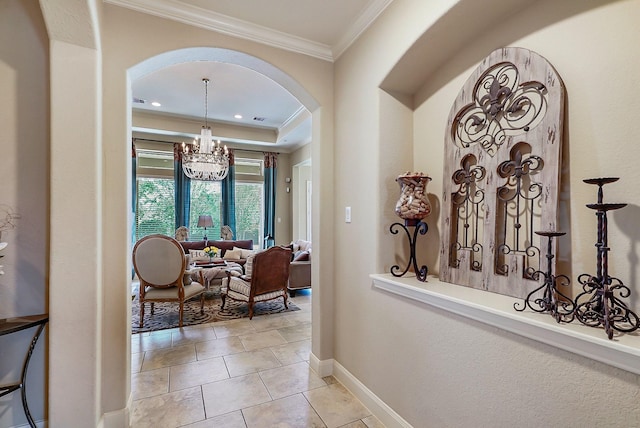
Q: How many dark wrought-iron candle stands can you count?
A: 3